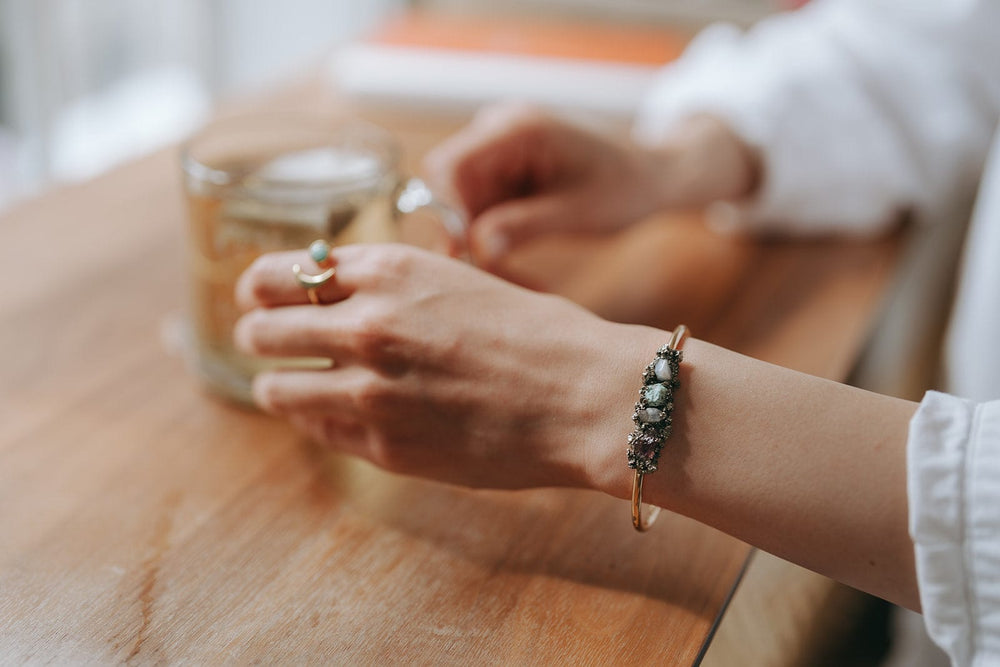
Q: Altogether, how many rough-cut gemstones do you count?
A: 4